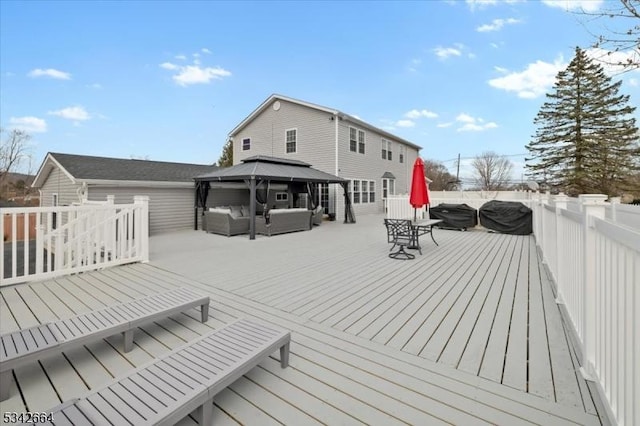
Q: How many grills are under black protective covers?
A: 2